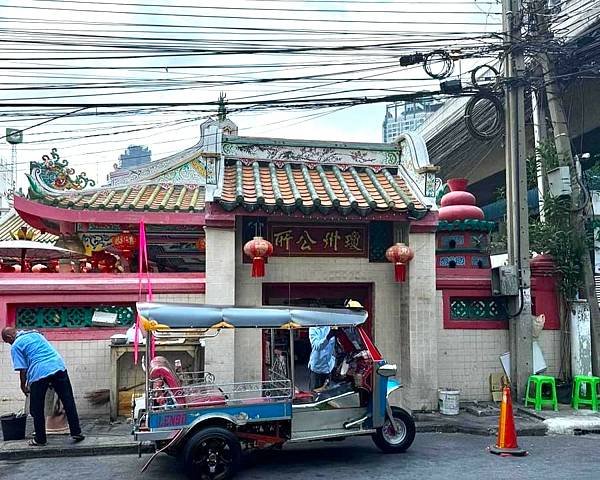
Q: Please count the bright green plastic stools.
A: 2